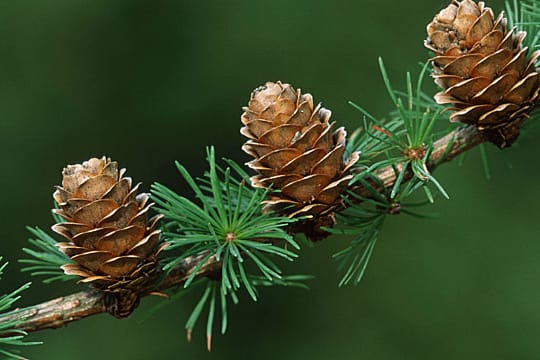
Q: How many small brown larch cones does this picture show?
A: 3